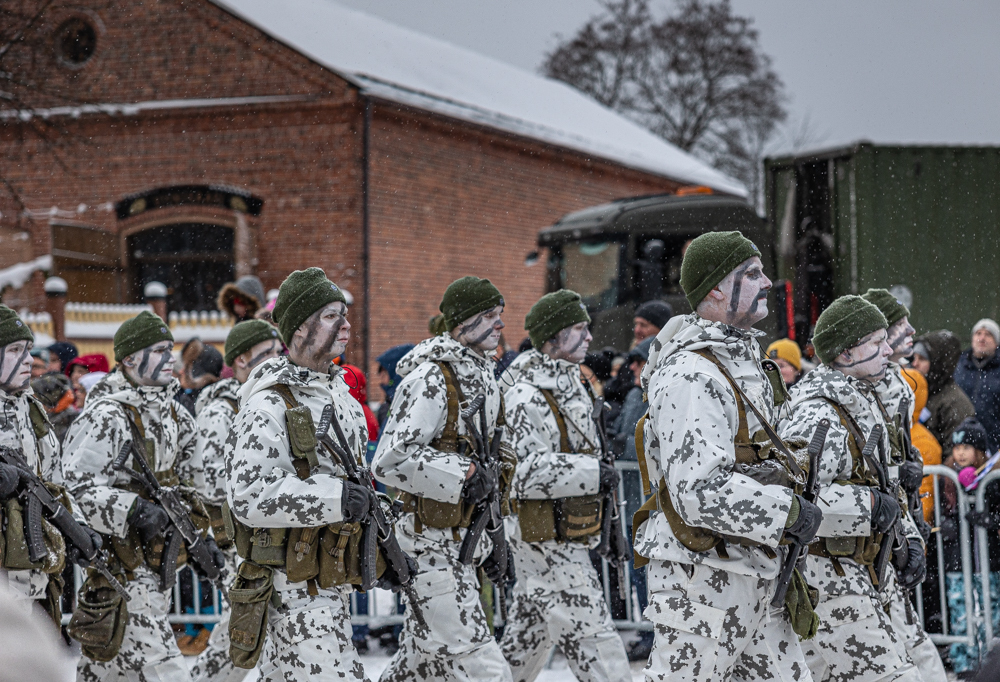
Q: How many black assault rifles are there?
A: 8